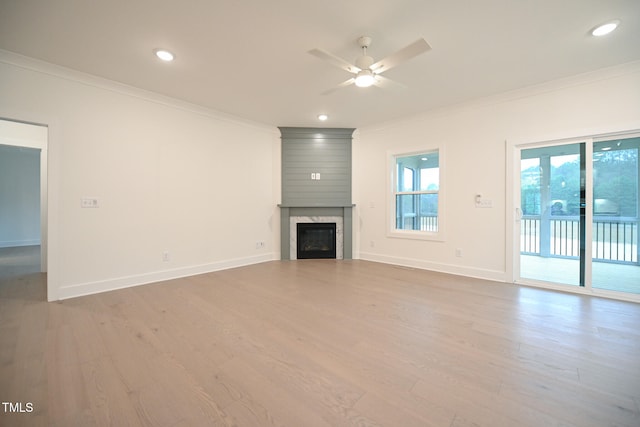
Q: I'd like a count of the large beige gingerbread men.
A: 0